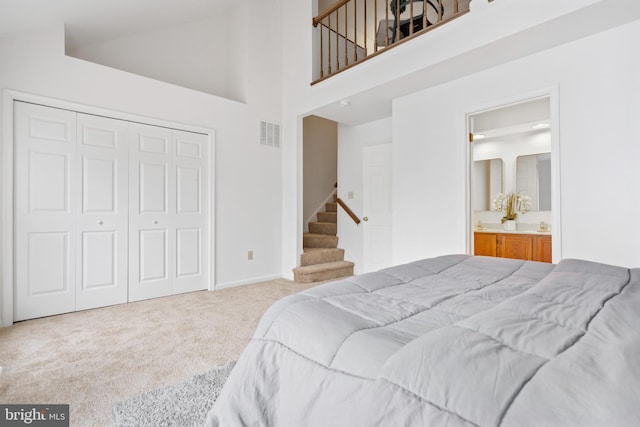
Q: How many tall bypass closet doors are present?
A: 4